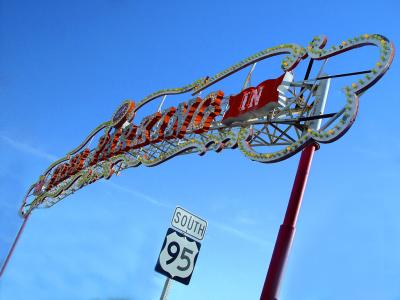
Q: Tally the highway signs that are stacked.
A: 2